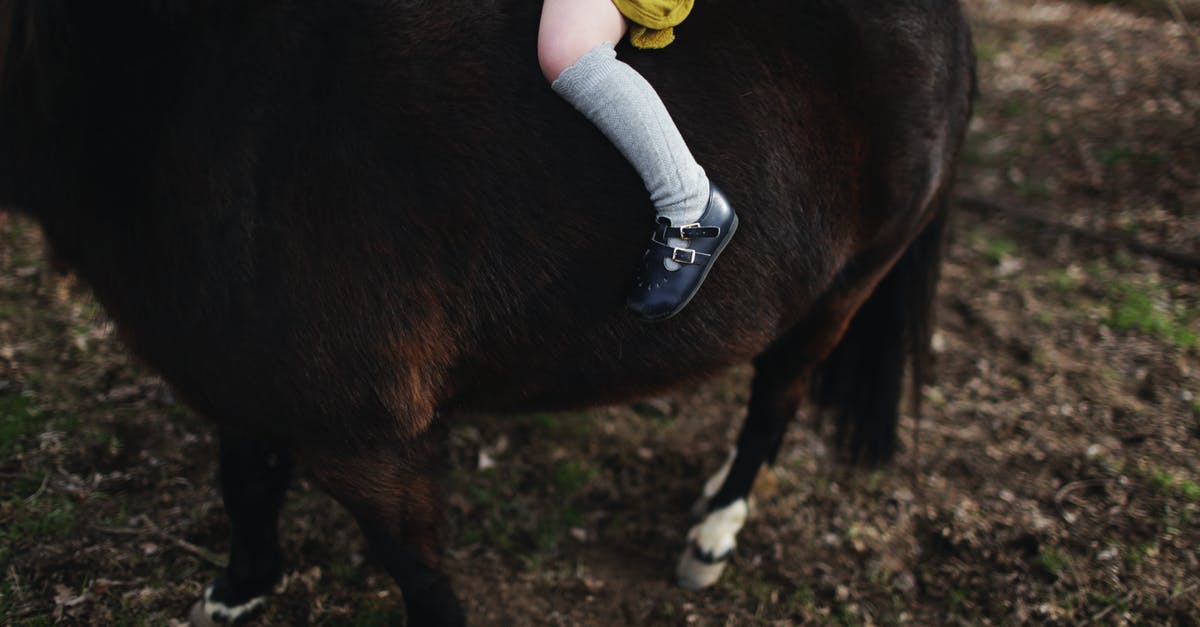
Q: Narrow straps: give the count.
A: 2